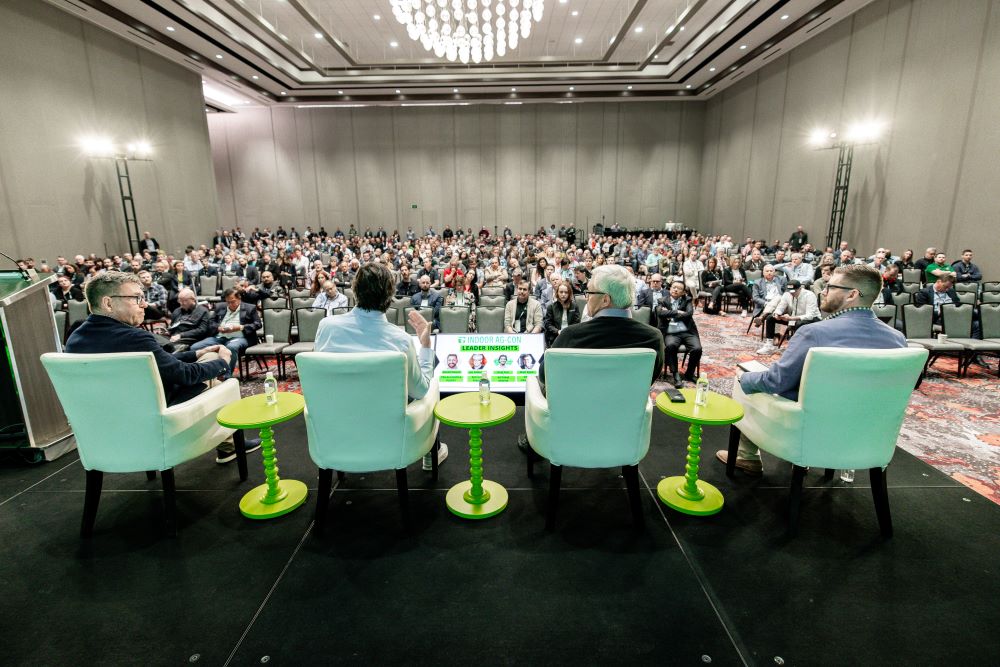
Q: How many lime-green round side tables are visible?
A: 3